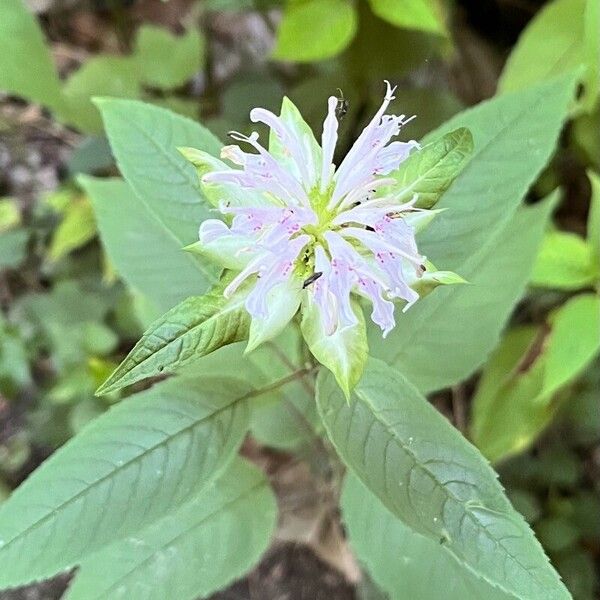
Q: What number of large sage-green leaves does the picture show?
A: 8